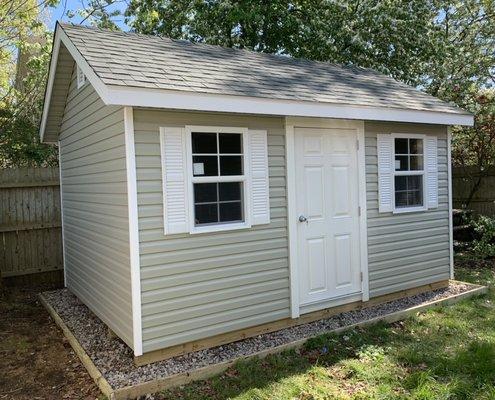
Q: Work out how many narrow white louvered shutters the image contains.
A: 4